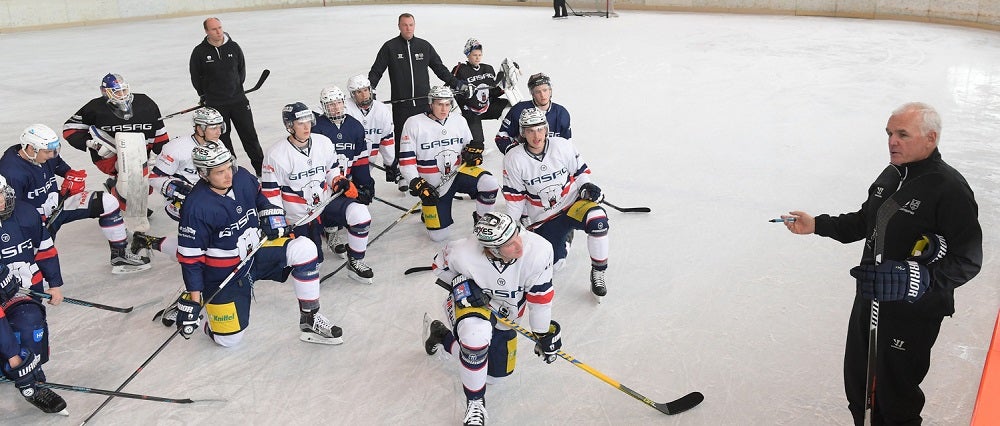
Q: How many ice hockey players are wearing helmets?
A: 13